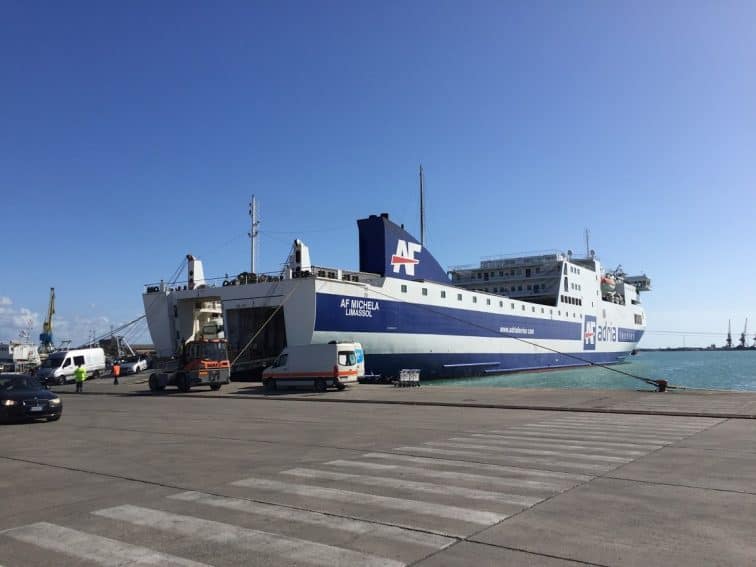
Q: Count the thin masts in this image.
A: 3